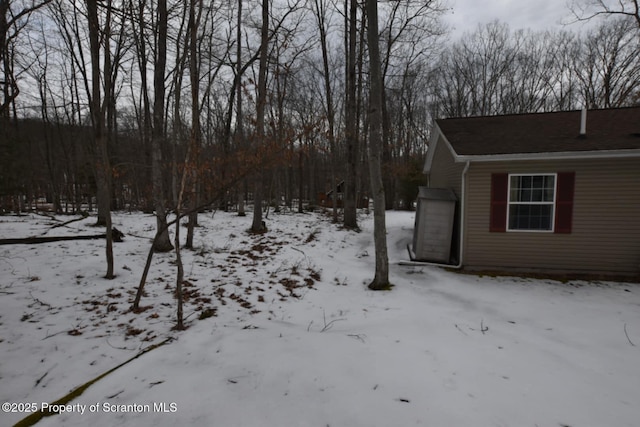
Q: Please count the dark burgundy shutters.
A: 2